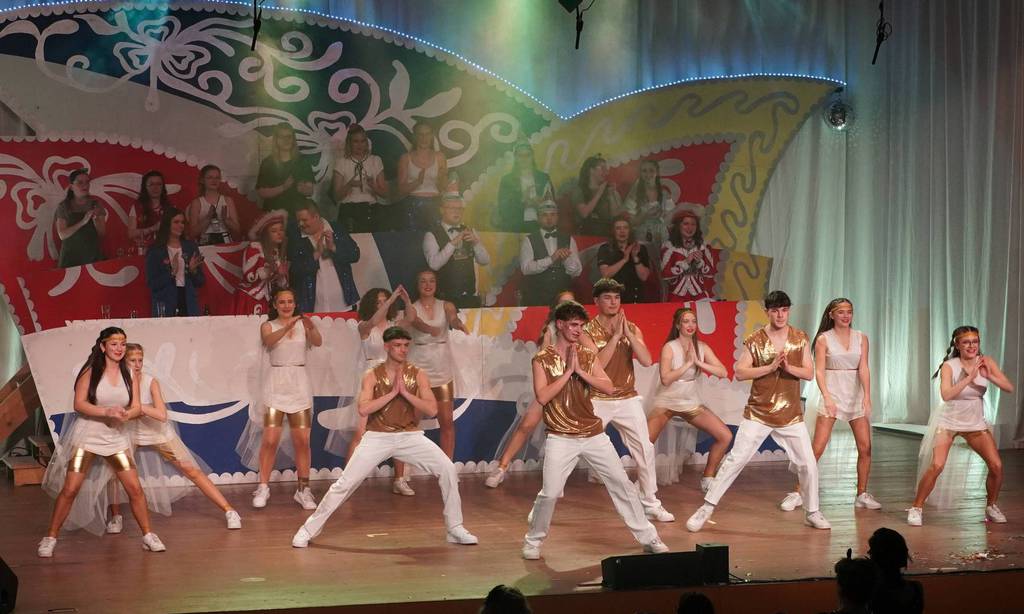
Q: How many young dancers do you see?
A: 13